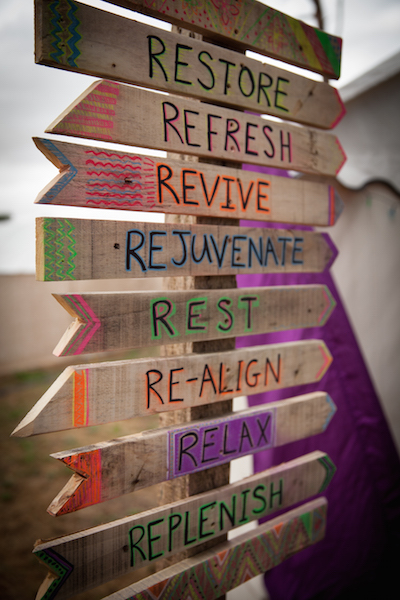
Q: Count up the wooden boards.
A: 10